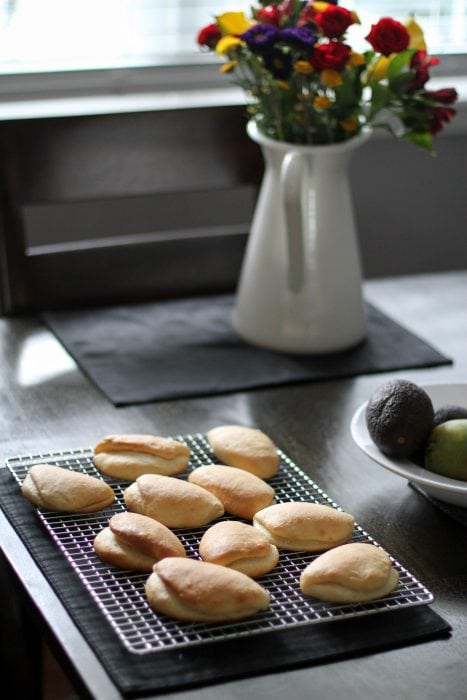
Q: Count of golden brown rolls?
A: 10